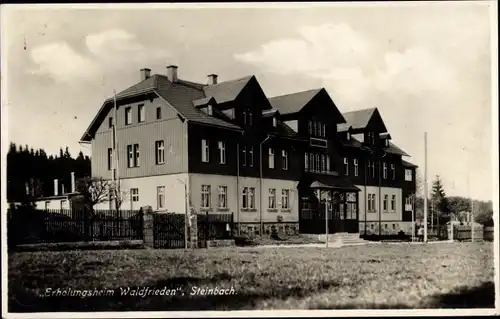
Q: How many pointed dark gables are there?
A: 3